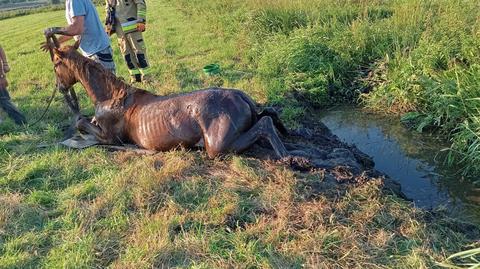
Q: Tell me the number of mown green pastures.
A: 1